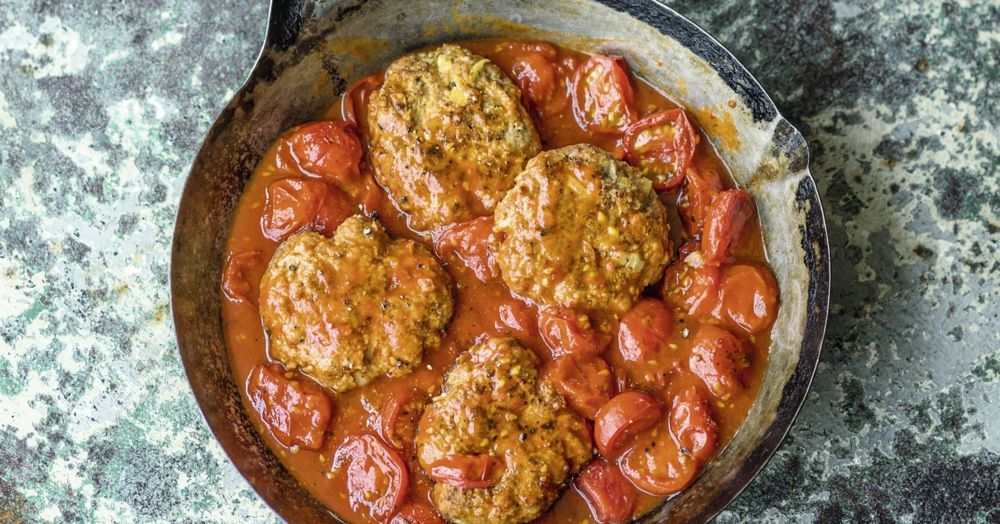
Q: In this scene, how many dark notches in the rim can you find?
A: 1